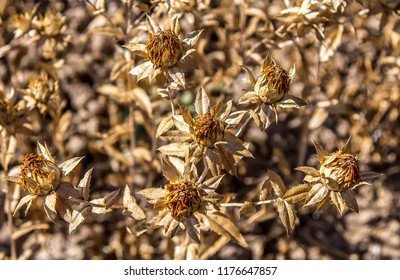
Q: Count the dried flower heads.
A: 6